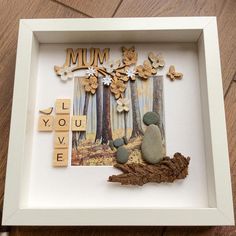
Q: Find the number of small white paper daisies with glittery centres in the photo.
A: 3